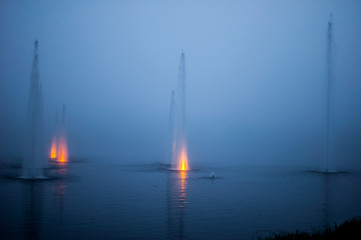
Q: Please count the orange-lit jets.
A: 3